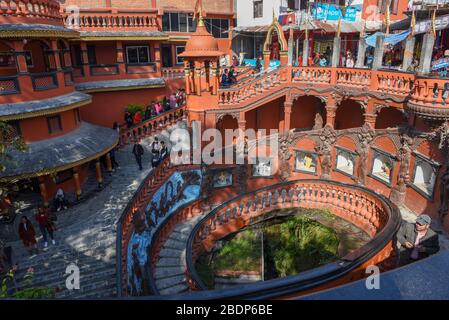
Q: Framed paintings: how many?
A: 6